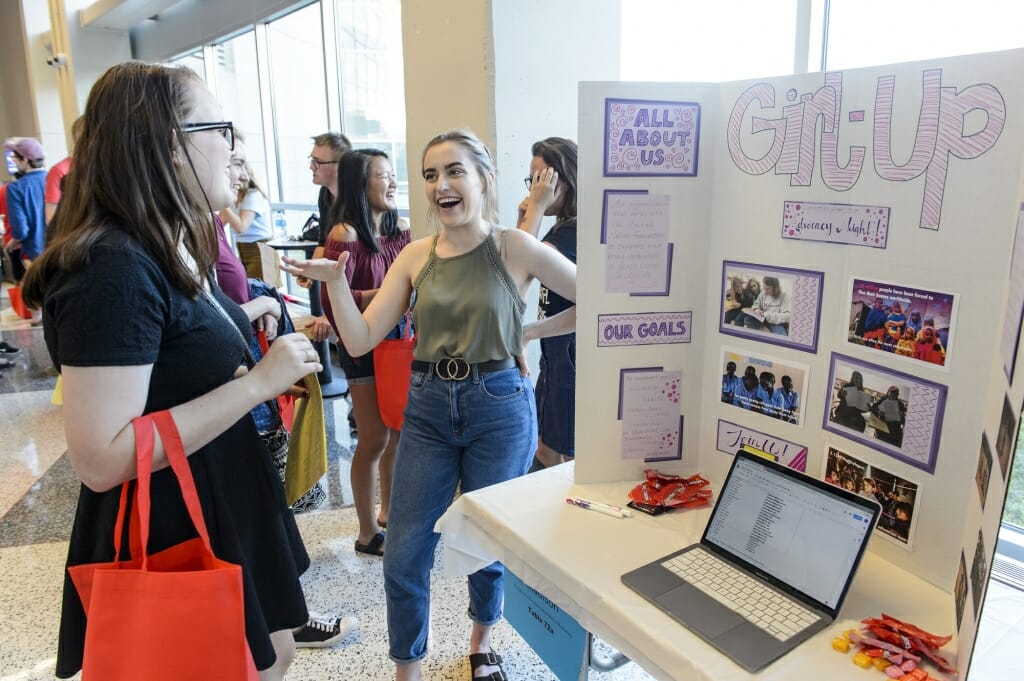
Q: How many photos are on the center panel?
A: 5